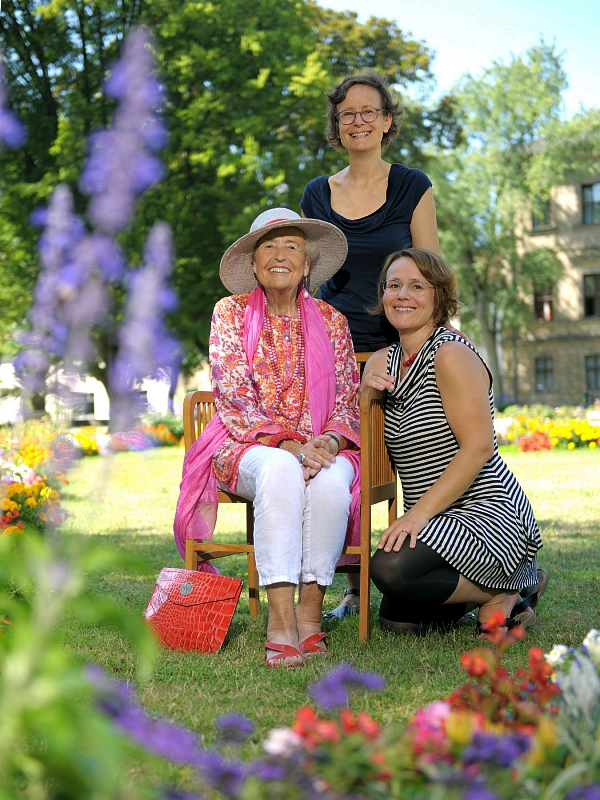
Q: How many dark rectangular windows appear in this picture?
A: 6